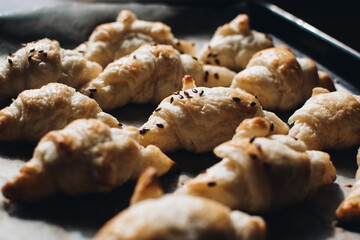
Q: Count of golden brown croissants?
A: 12